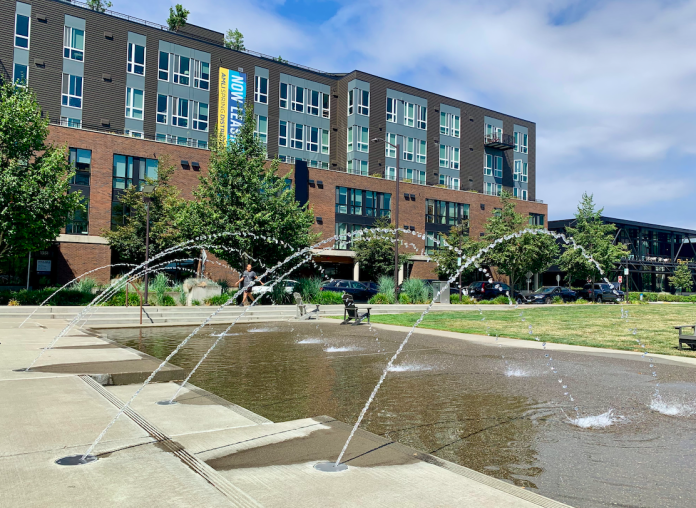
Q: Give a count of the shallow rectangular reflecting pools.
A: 1